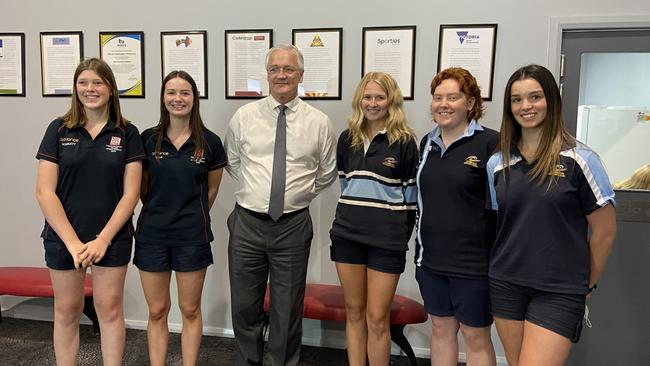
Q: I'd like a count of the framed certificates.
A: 8